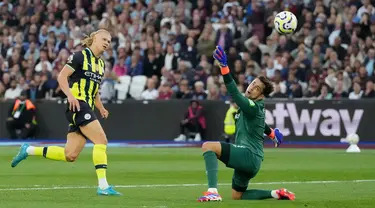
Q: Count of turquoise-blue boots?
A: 2